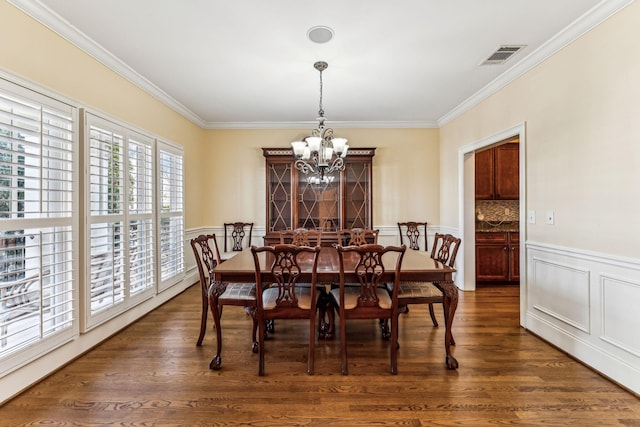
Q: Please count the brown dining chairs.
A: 8